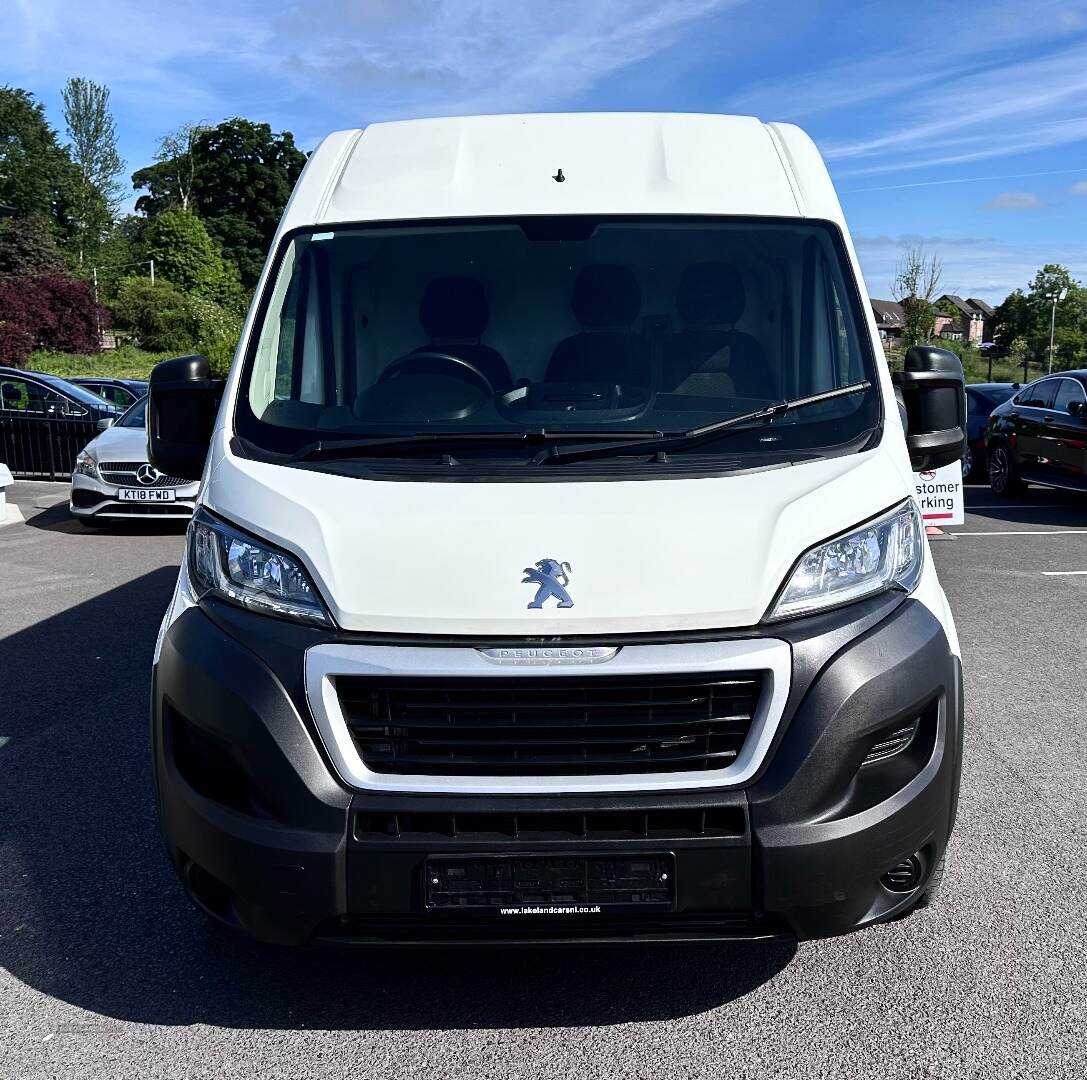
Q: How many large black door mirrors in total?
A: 2